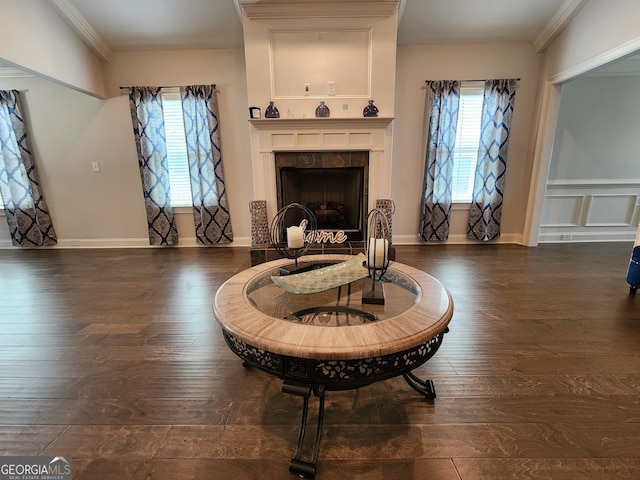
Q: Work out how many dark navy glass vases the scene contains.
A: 3